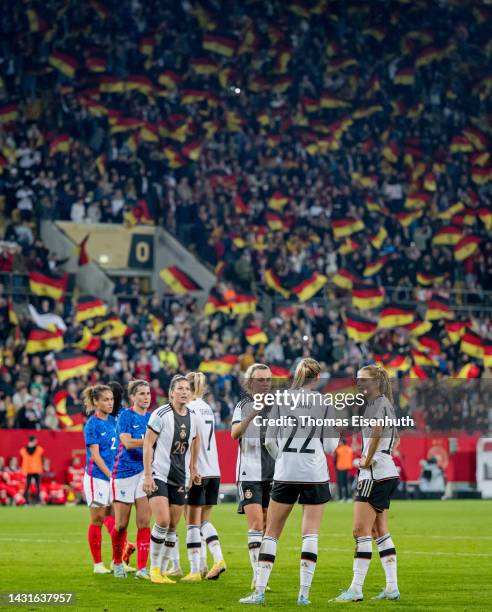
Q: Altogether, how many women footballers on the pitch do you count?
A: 8